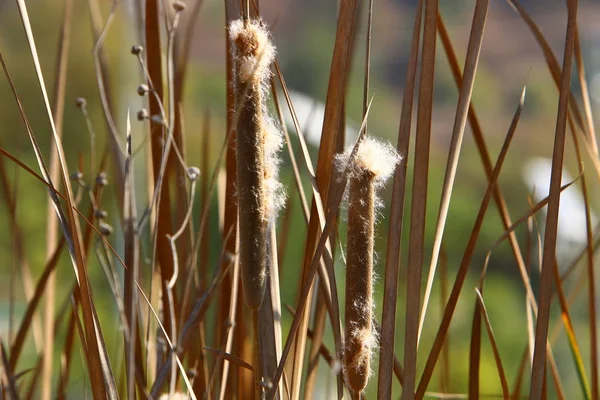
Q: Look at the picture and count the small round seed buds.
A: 10